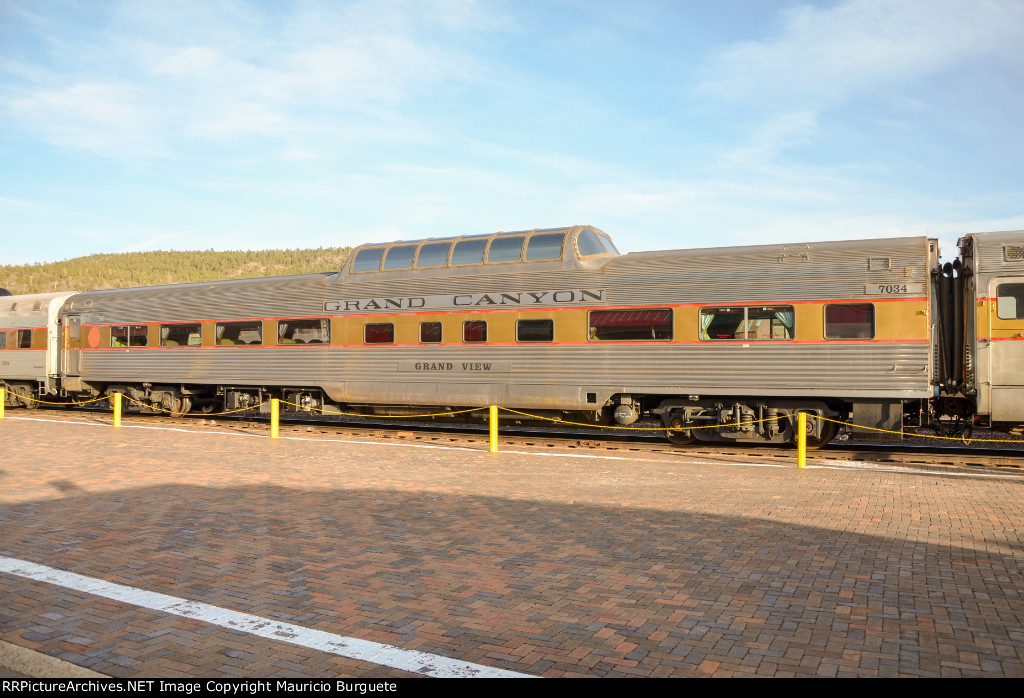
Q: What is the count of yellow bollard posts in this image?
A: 5